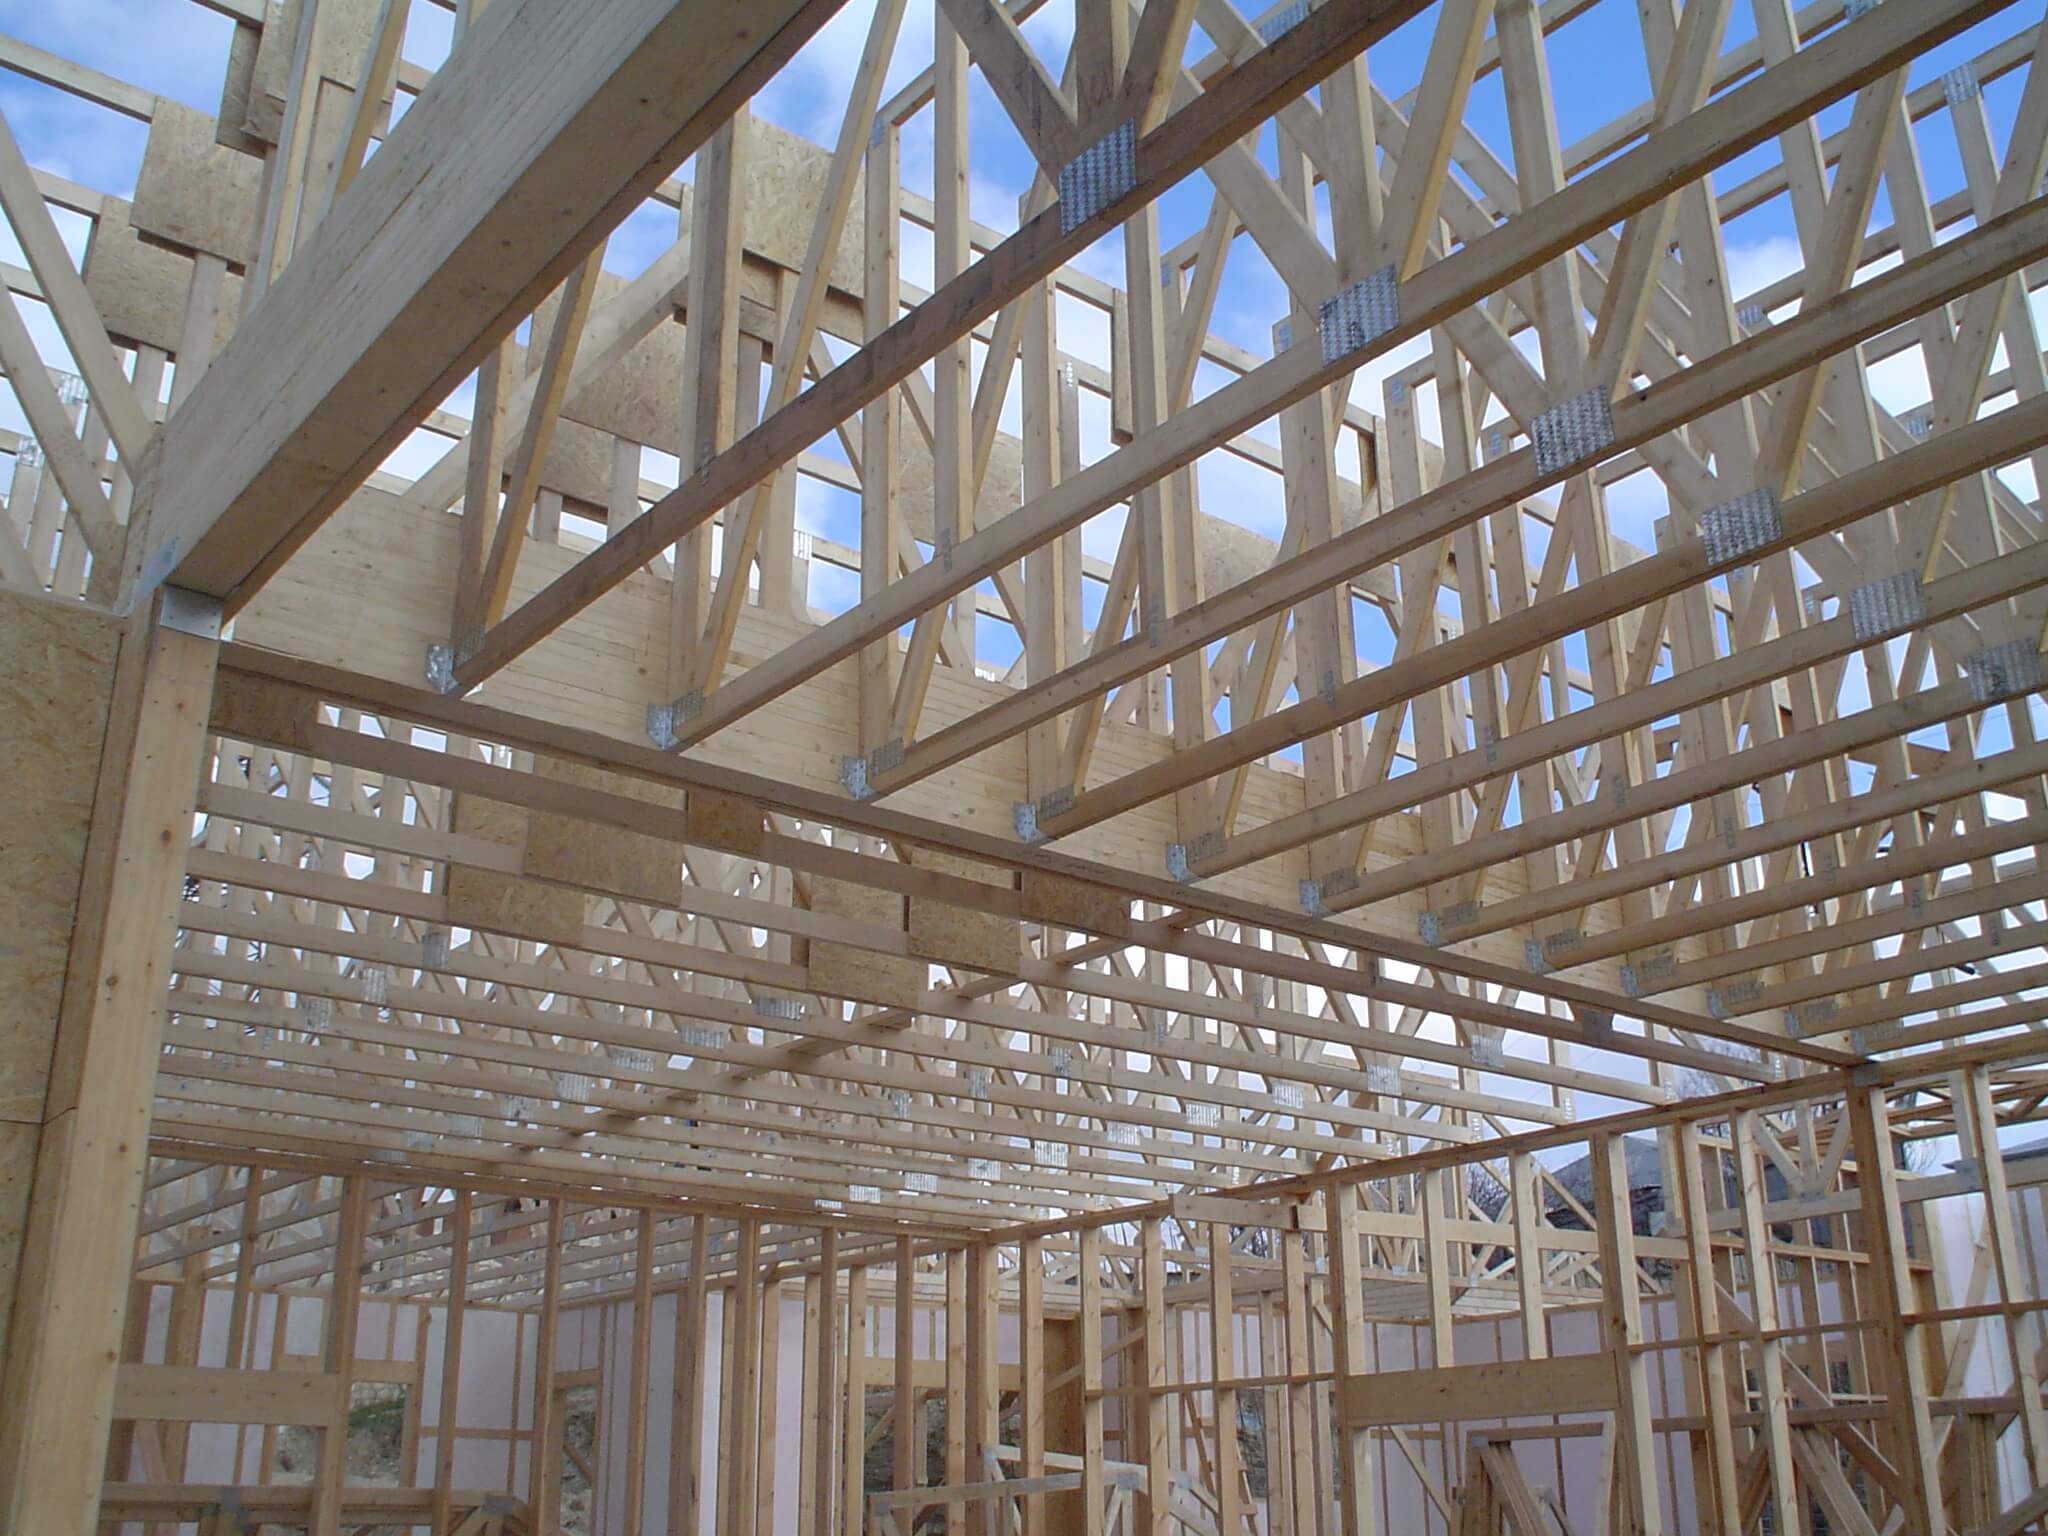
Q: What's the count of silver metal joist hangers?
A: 12